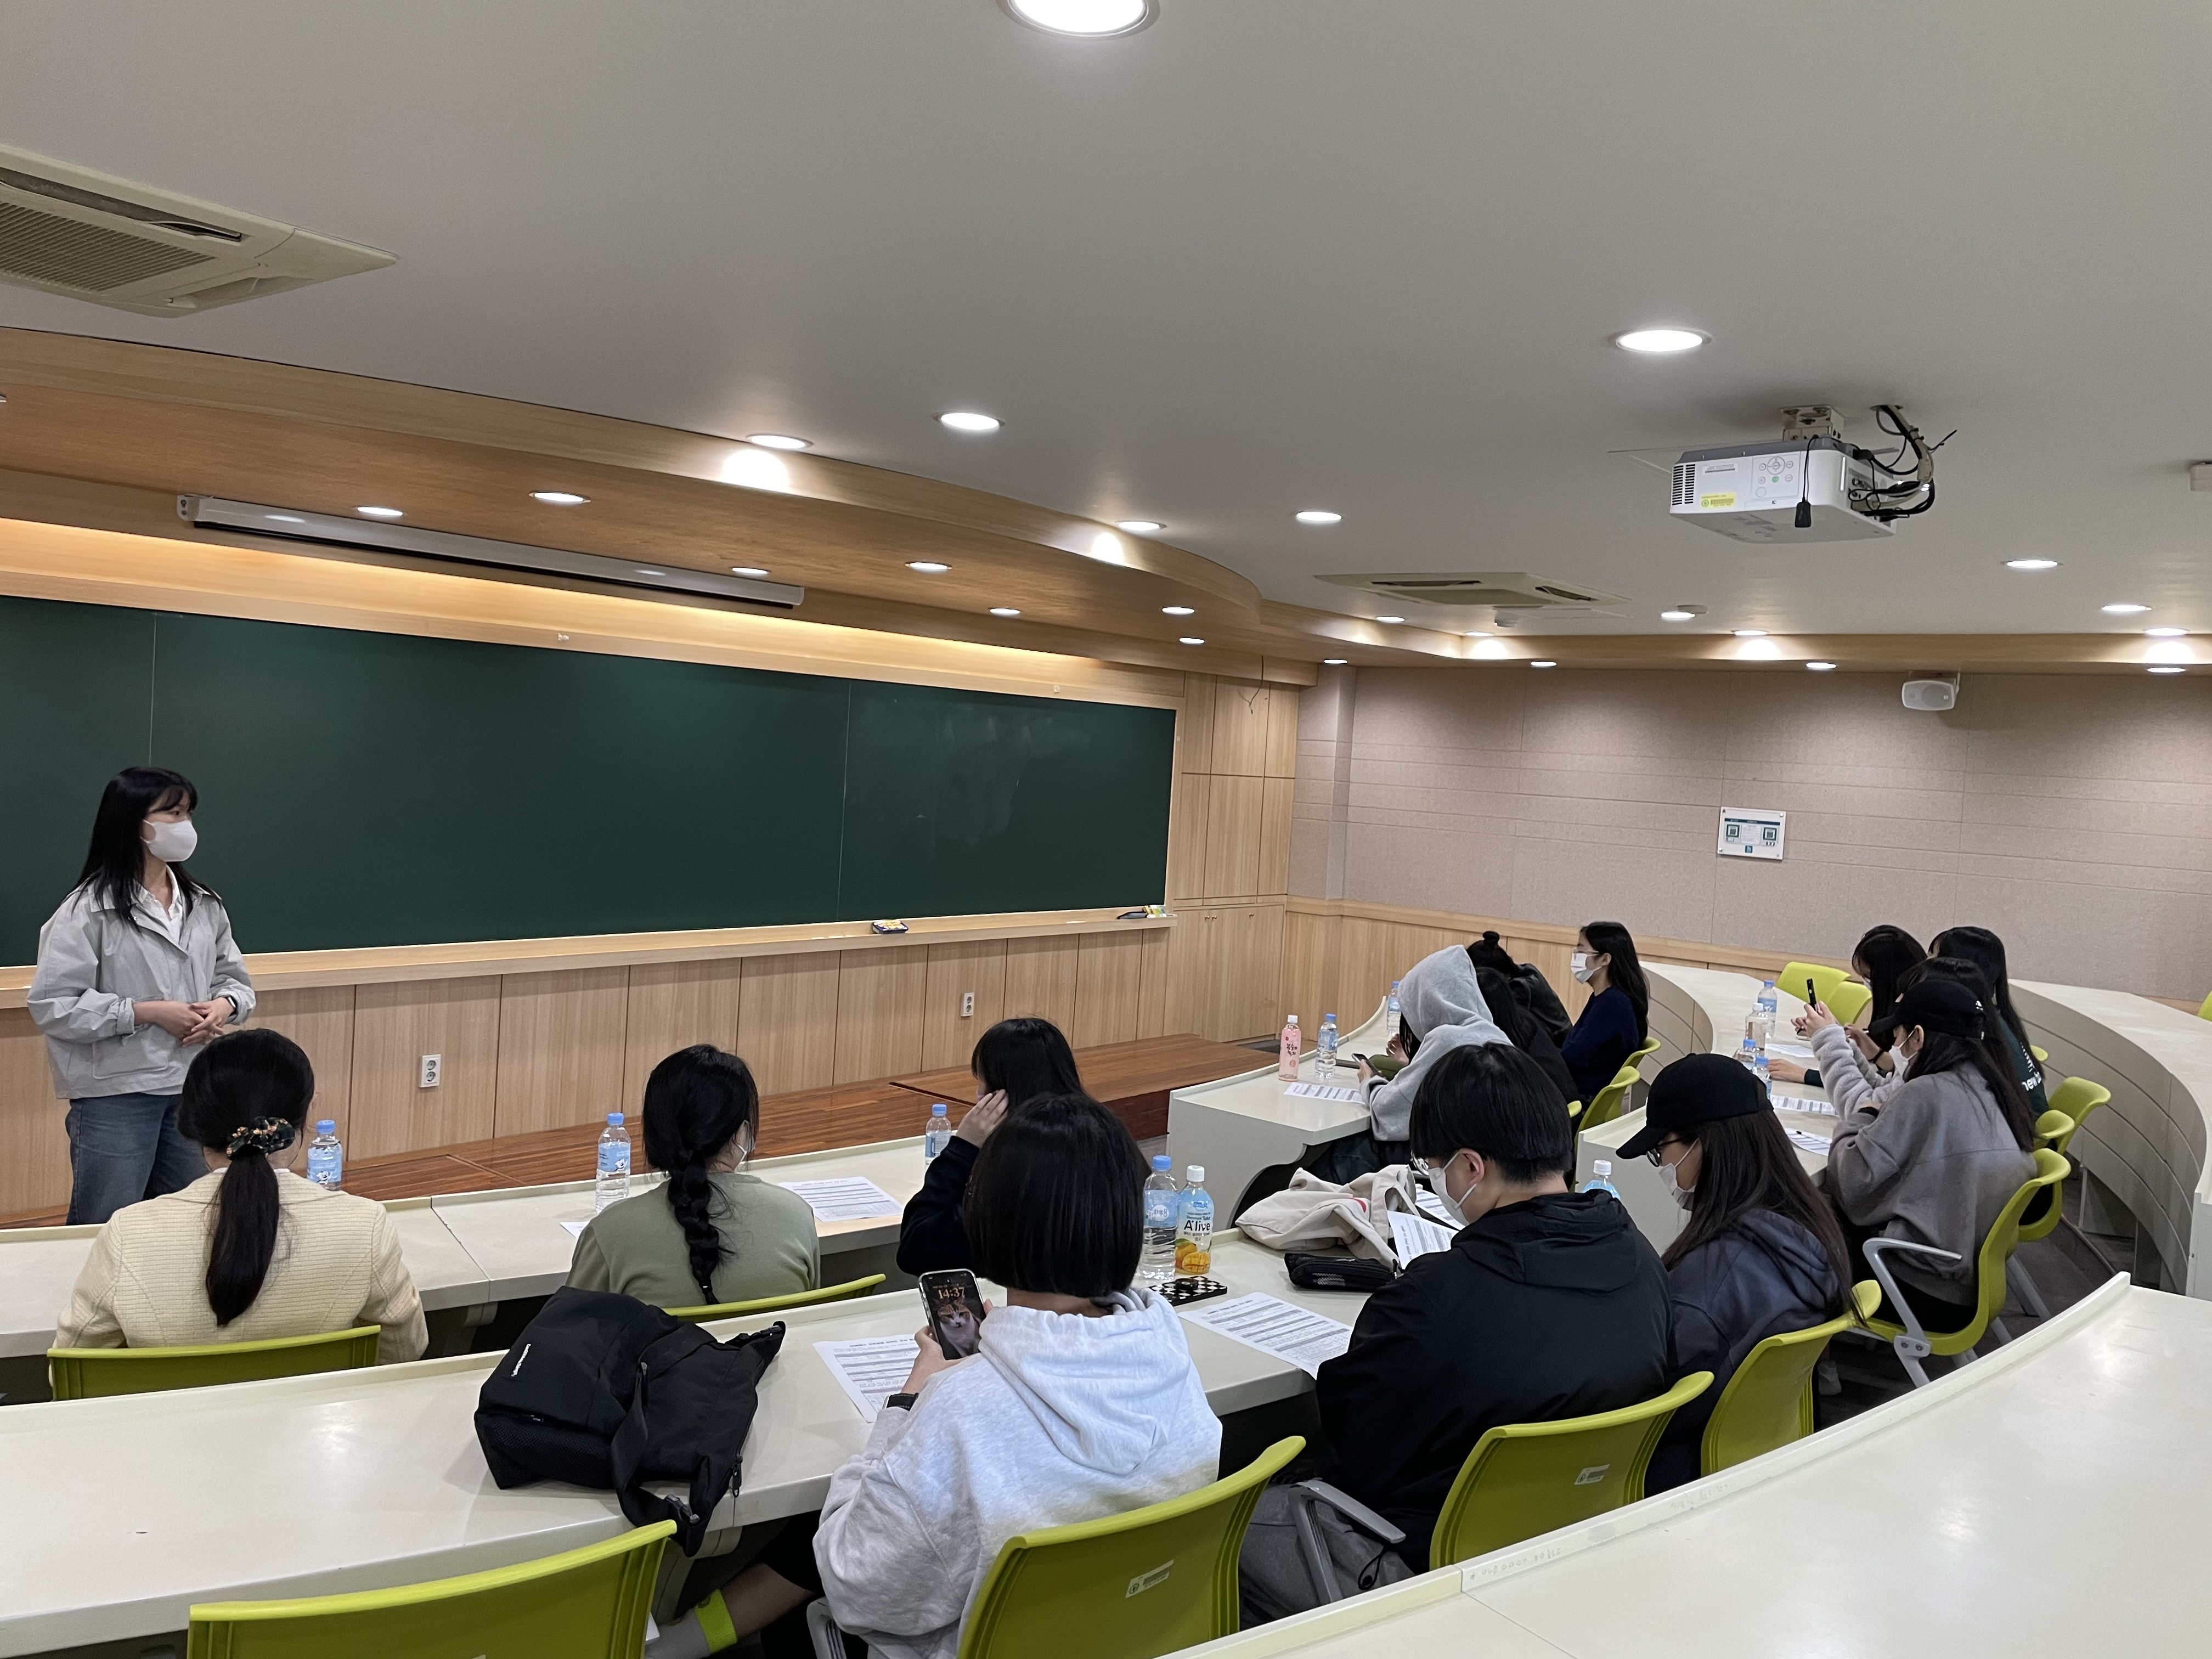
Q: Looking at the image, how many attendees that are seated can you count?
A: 14